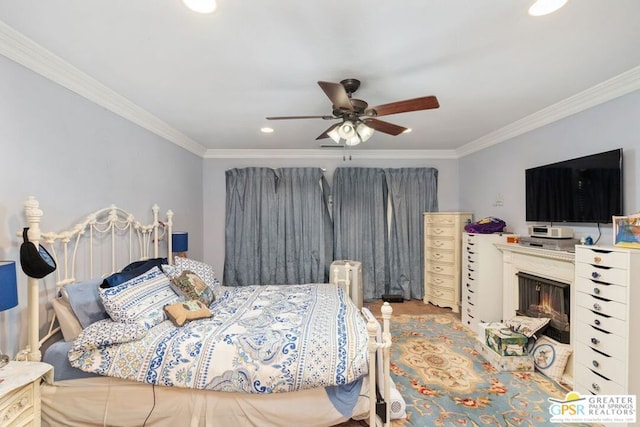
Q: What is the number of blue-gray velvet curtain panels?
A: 4